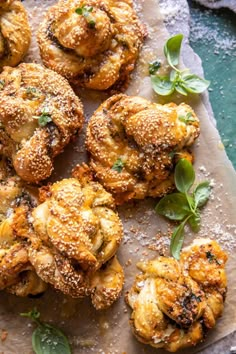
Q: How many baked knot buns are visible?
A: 7